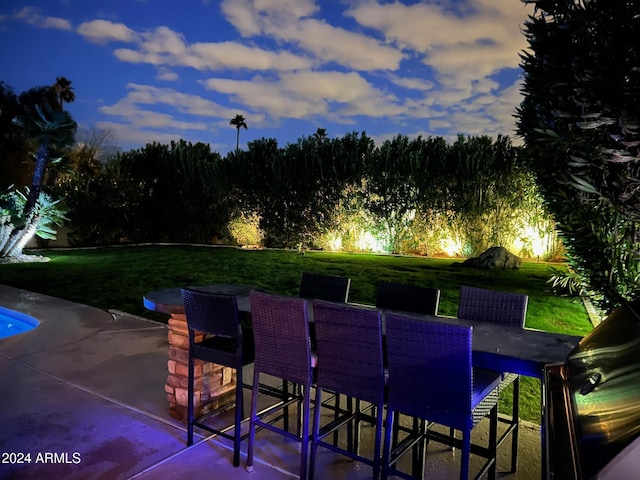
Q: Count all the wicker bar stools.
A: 7